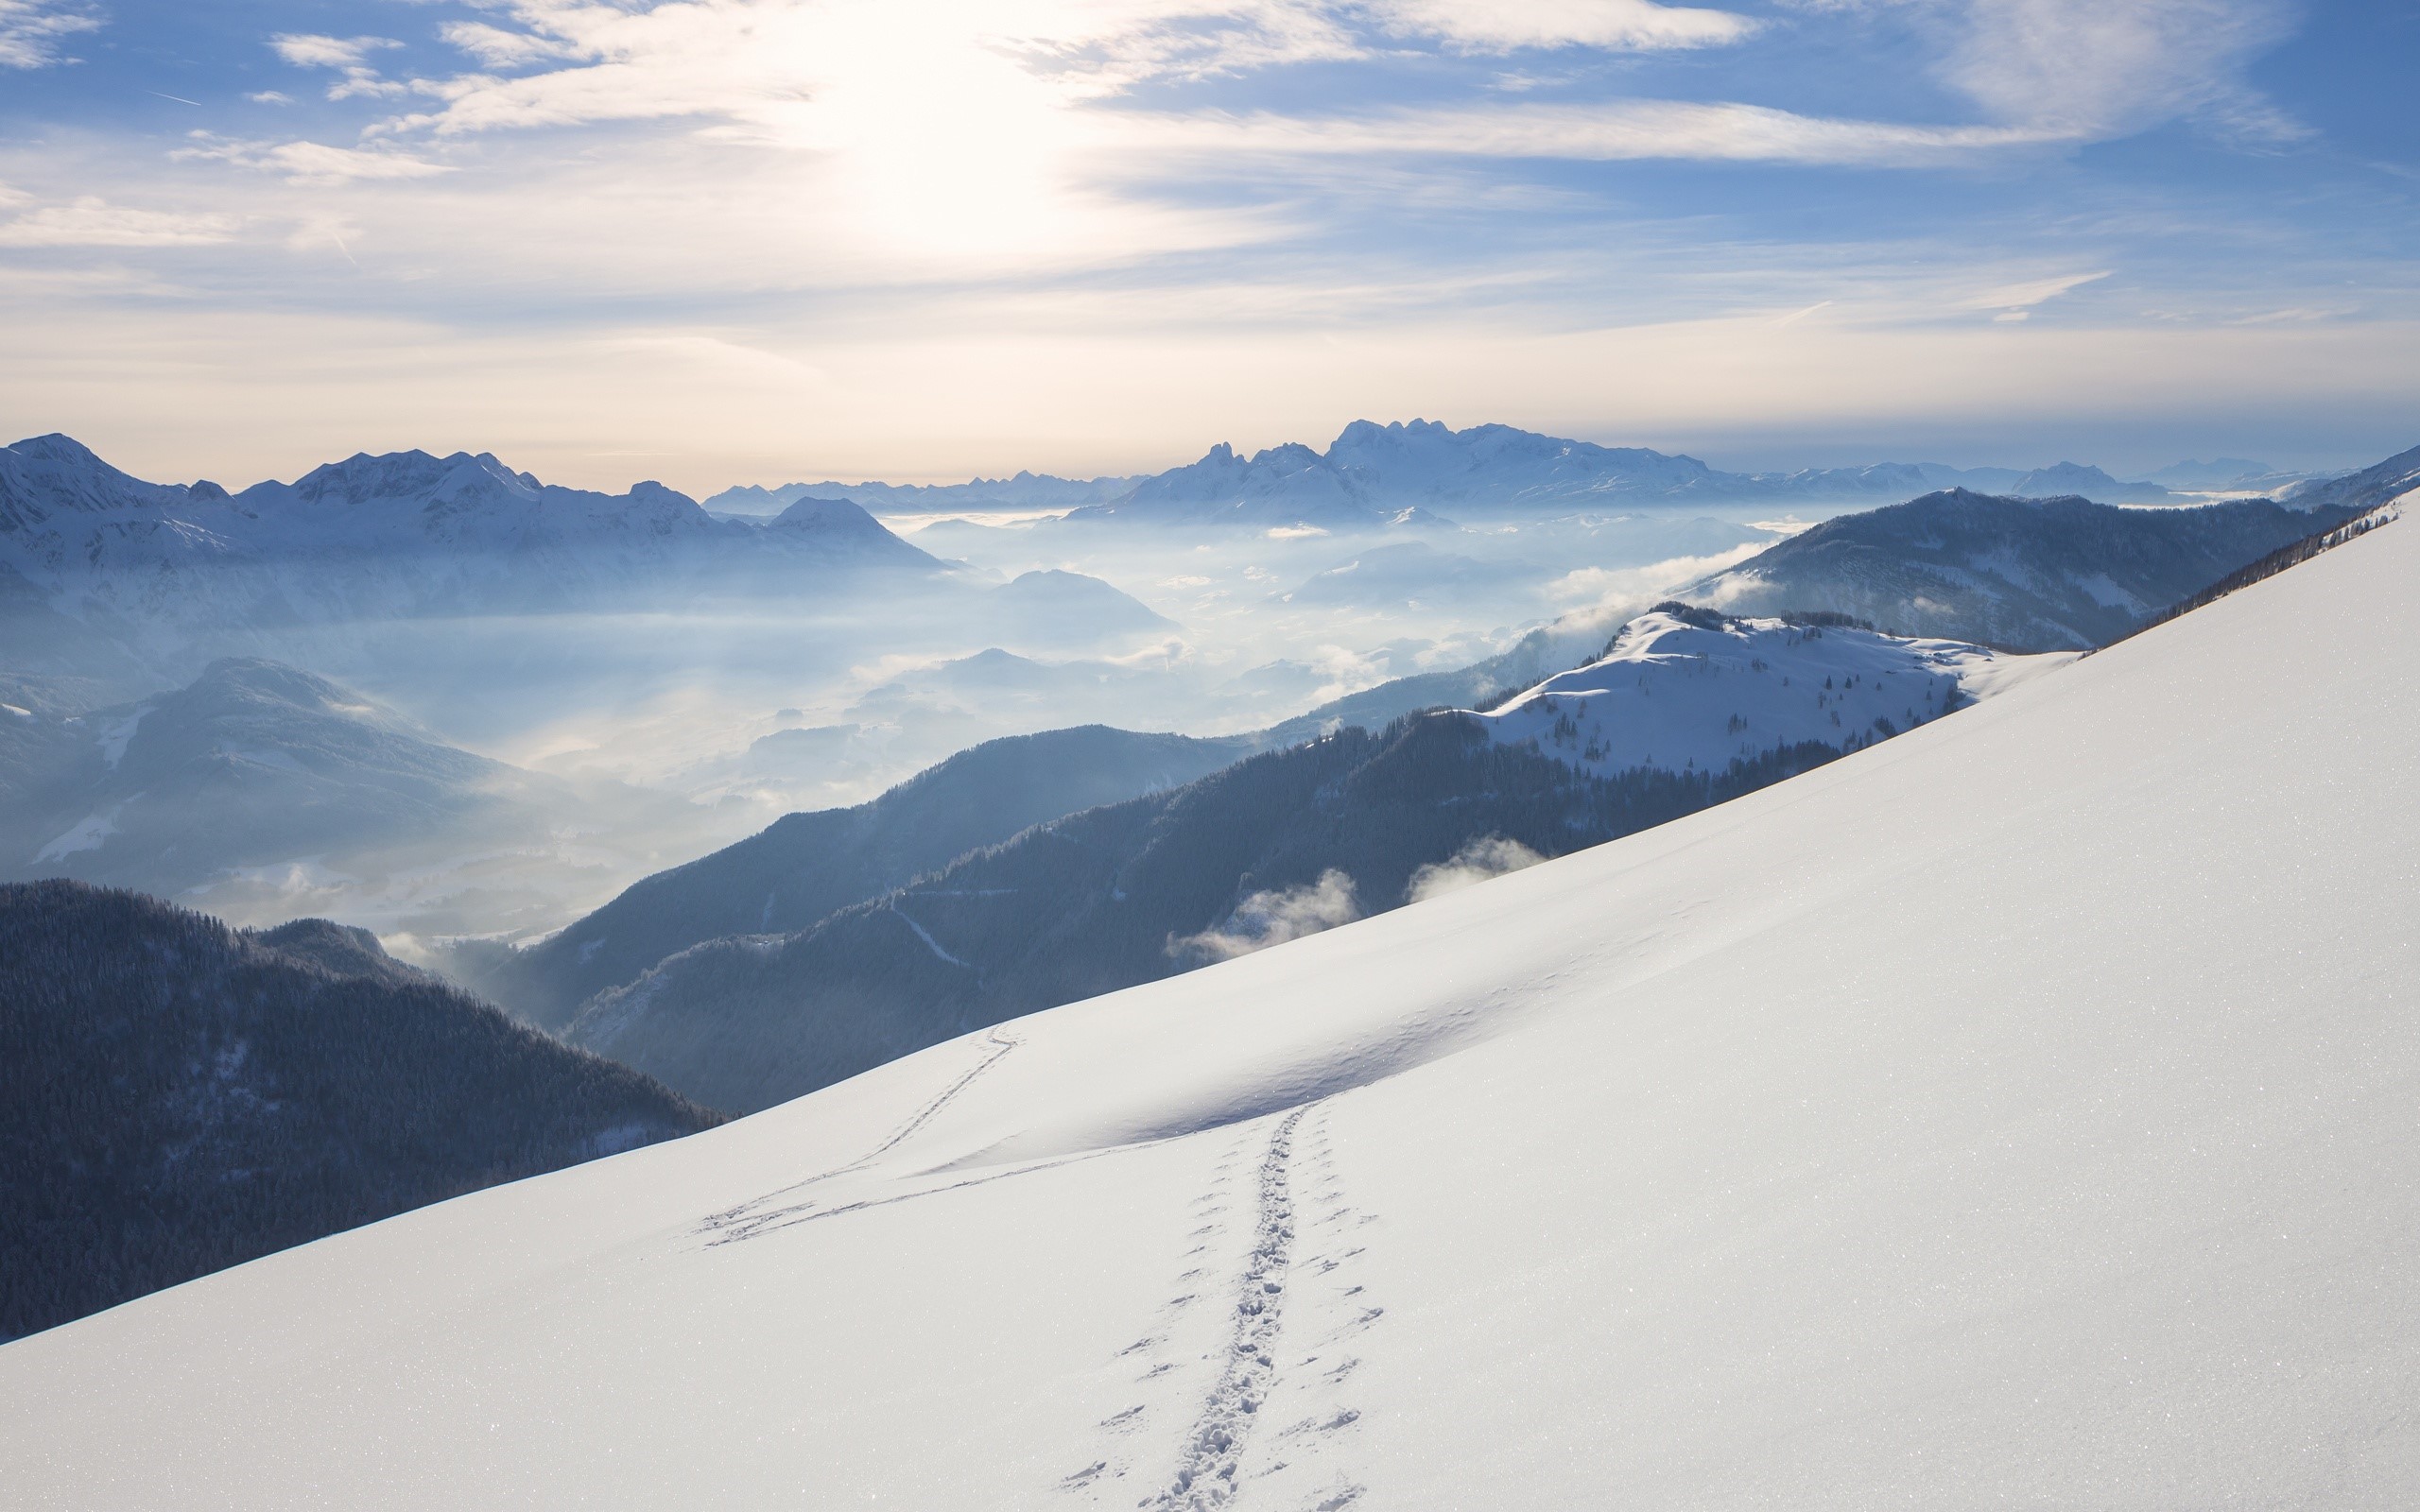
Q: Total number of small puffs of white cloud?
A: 2